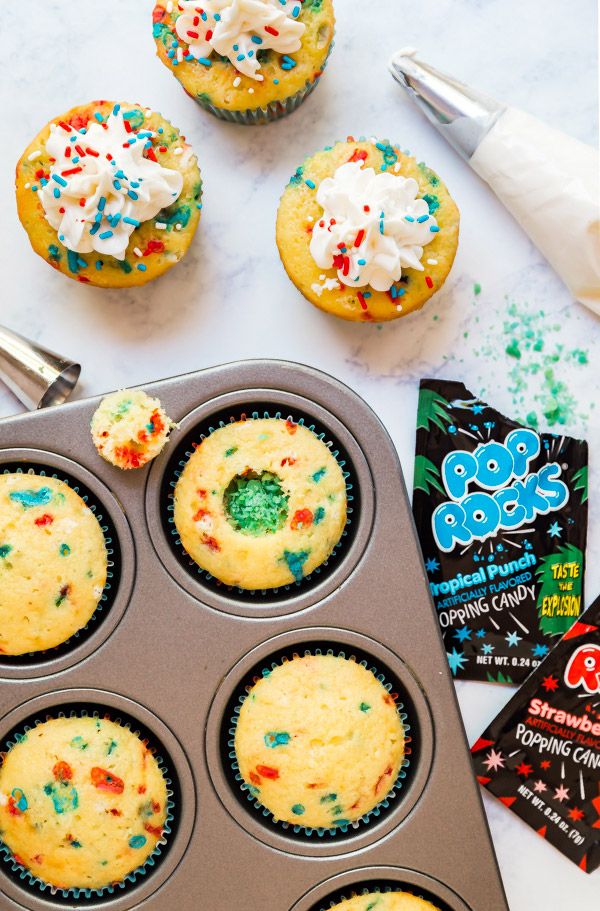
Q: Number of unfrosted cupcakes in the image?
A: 5